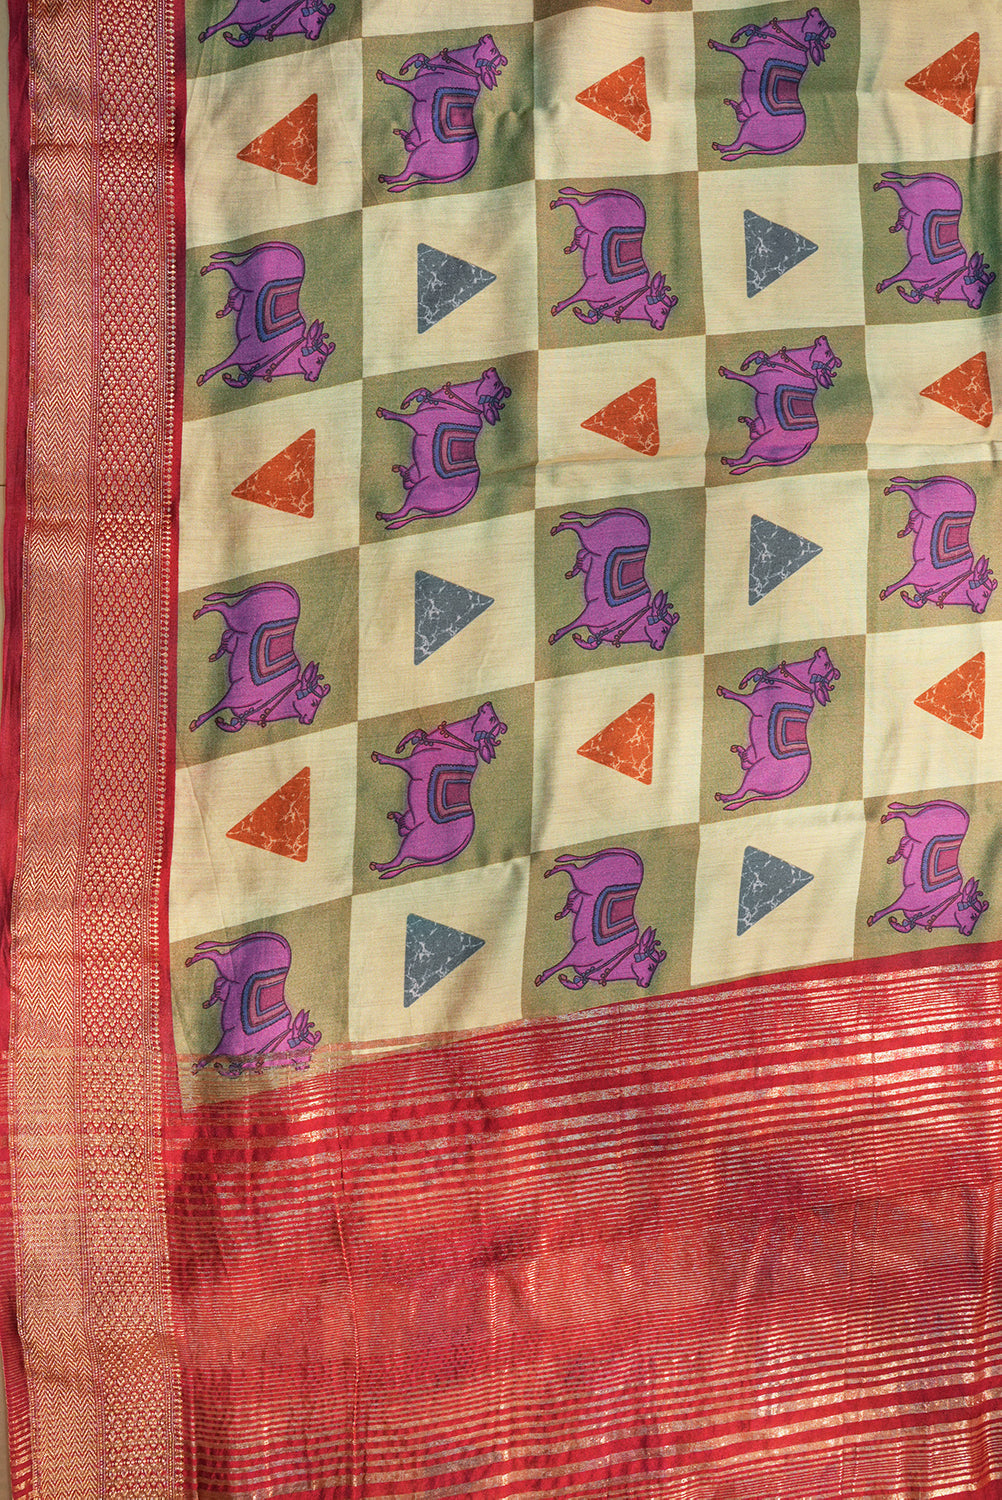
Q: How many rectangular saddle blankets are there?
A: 15